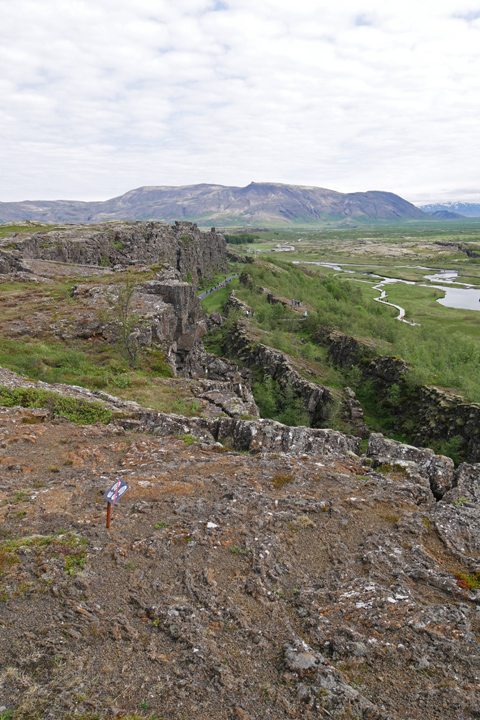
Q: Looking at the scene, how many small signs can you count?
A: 1